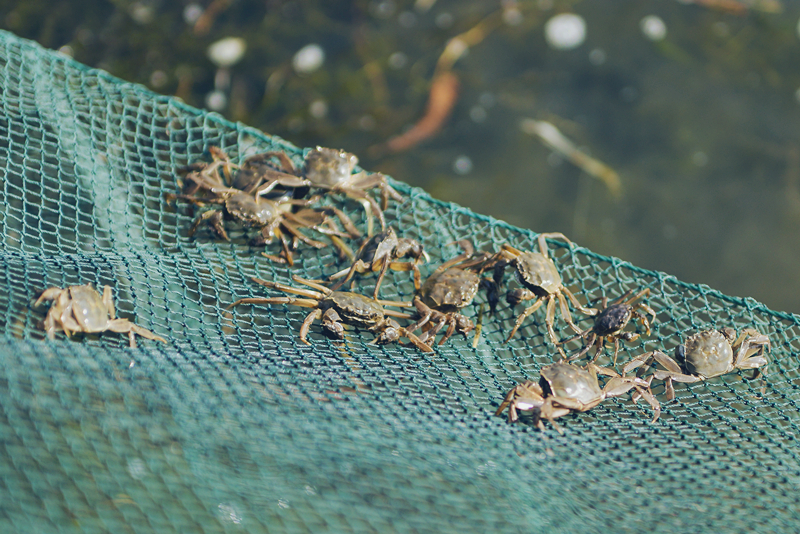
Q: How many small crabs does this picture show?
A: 11